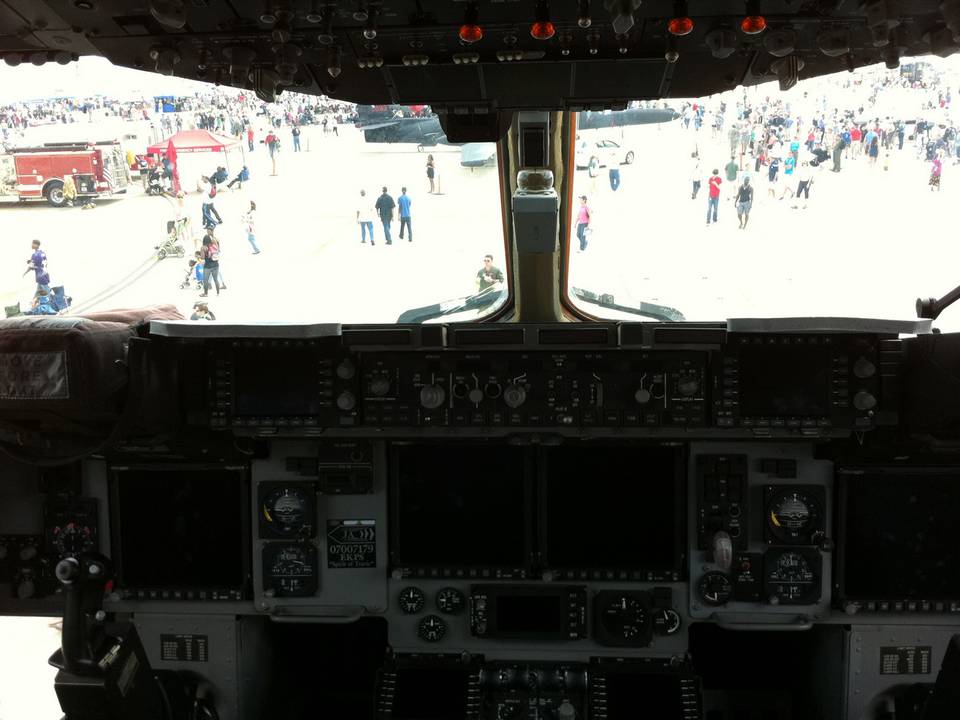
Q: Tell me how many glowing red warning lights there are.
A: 4